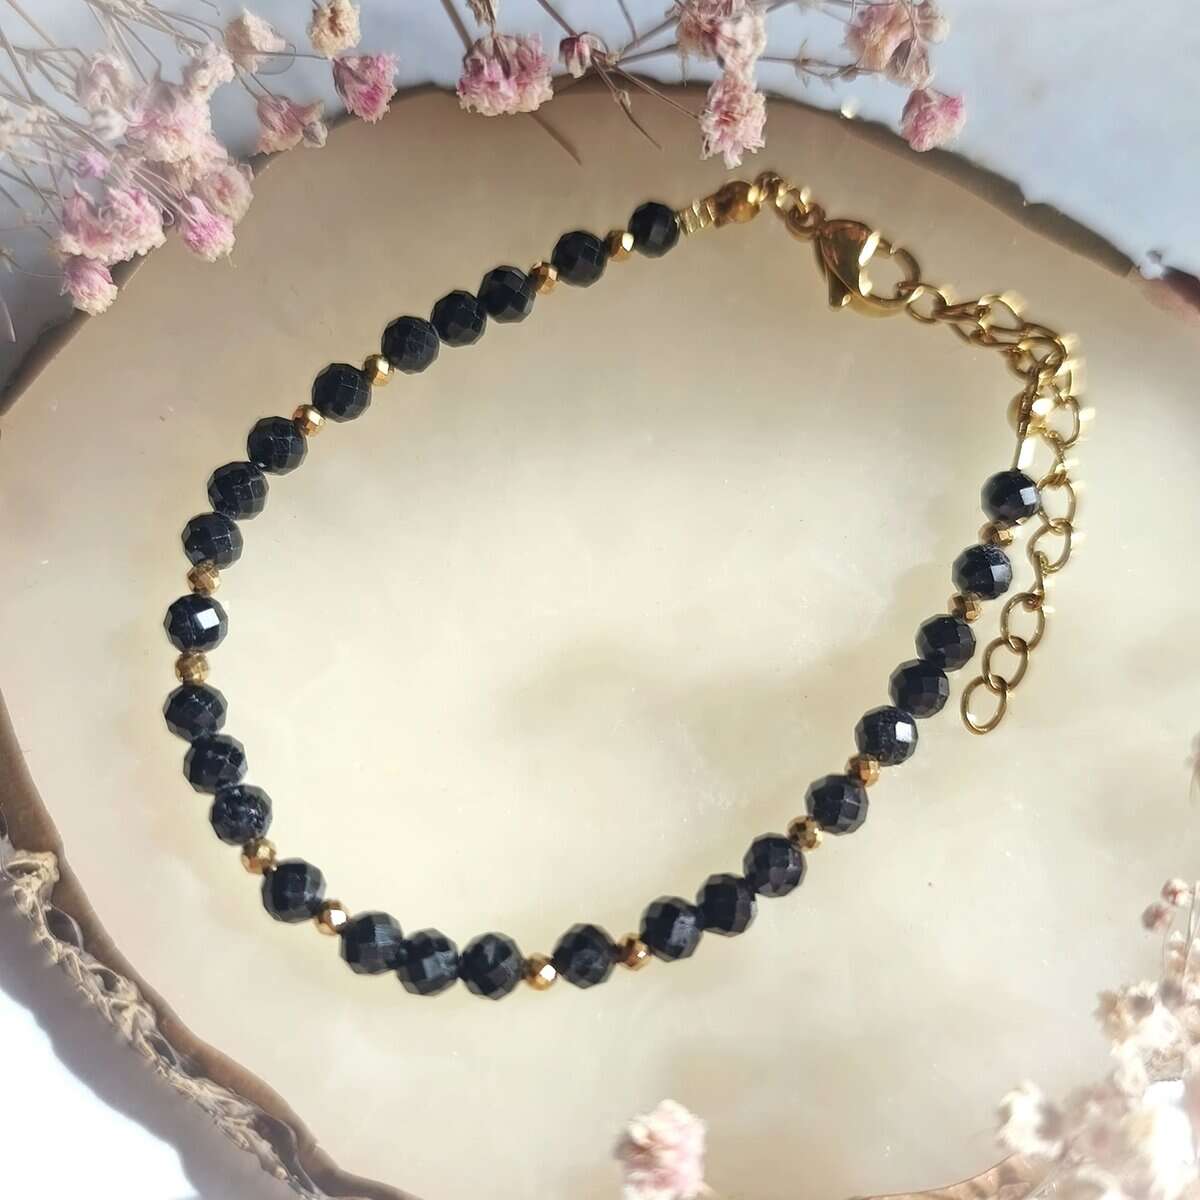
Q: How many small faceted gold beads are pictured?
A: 14